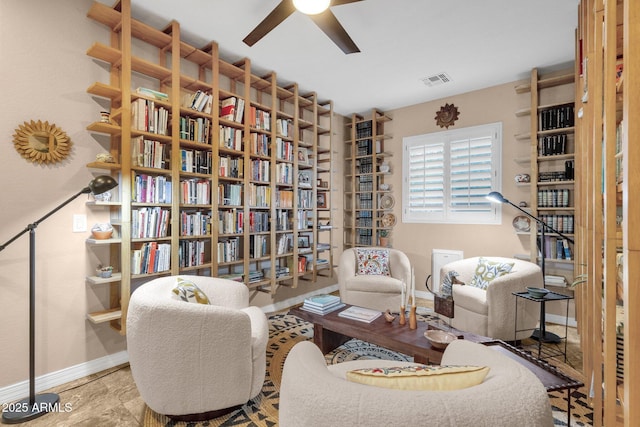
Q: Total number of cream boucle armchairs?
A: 4